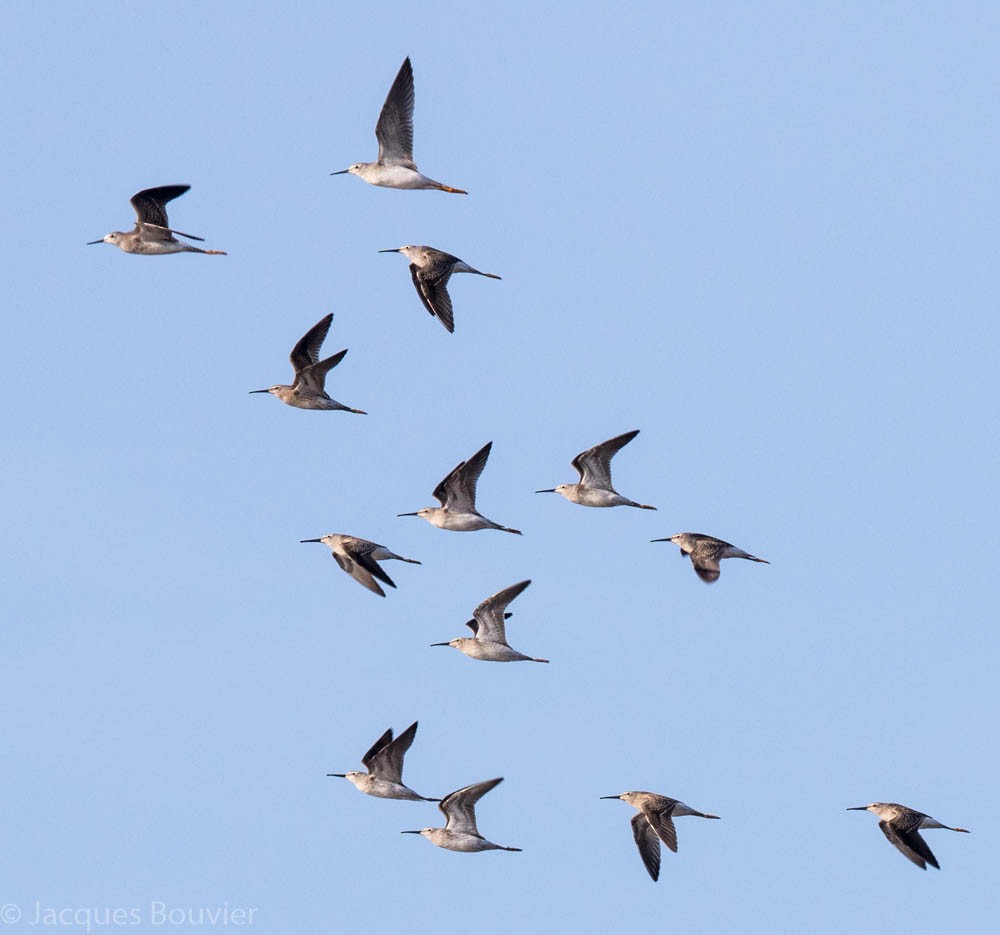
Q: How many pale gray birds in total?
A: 13